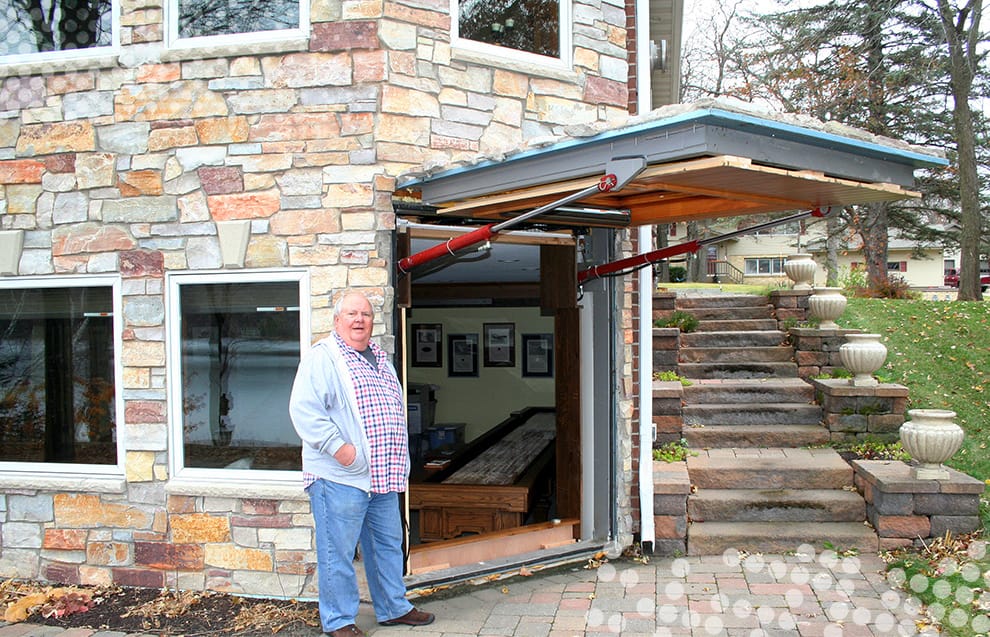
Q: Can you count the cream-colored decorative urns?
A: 4